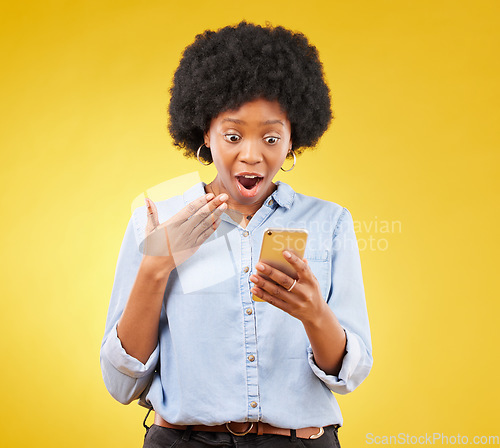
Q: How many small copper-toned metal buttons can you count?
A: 6